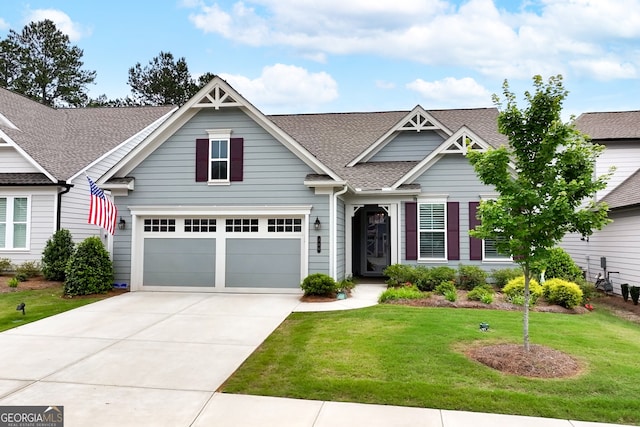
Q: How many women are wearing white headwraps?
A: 0